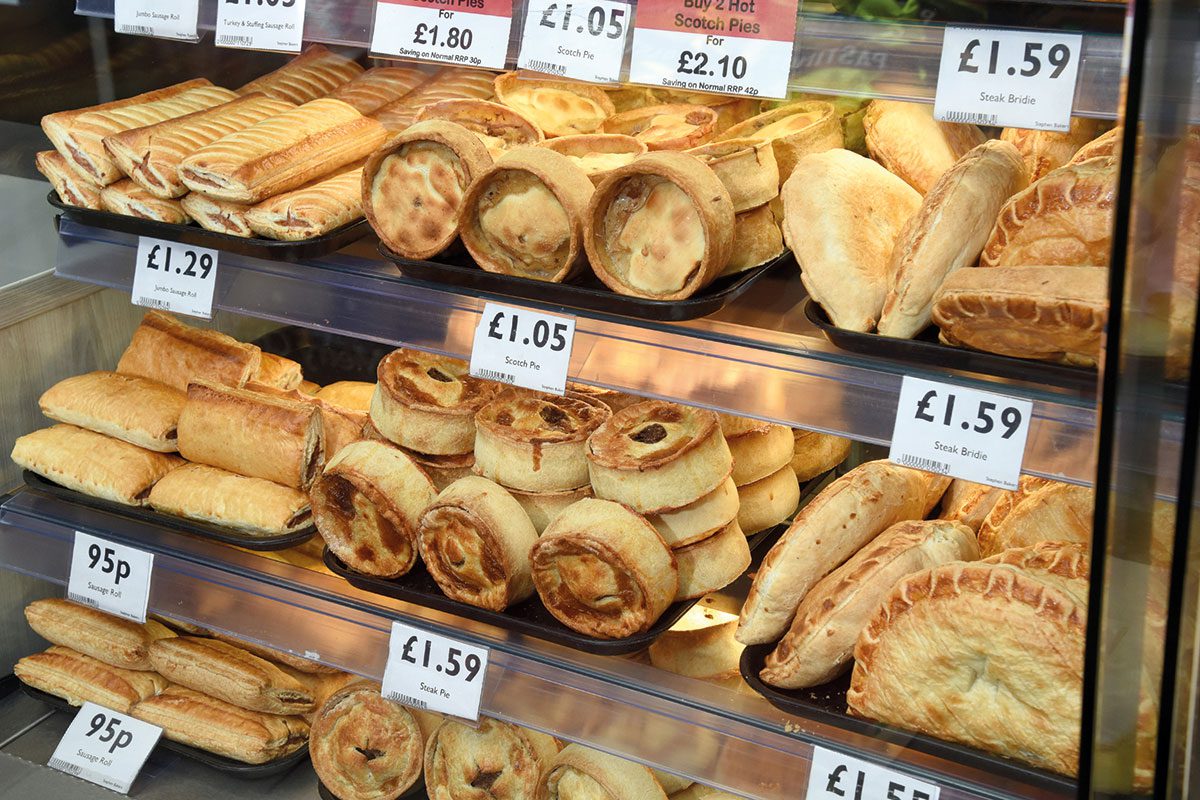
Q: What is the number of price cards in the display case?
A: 13